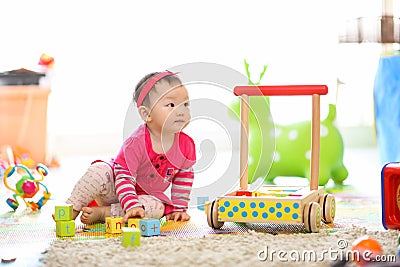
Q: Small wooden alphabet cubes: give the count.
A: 6